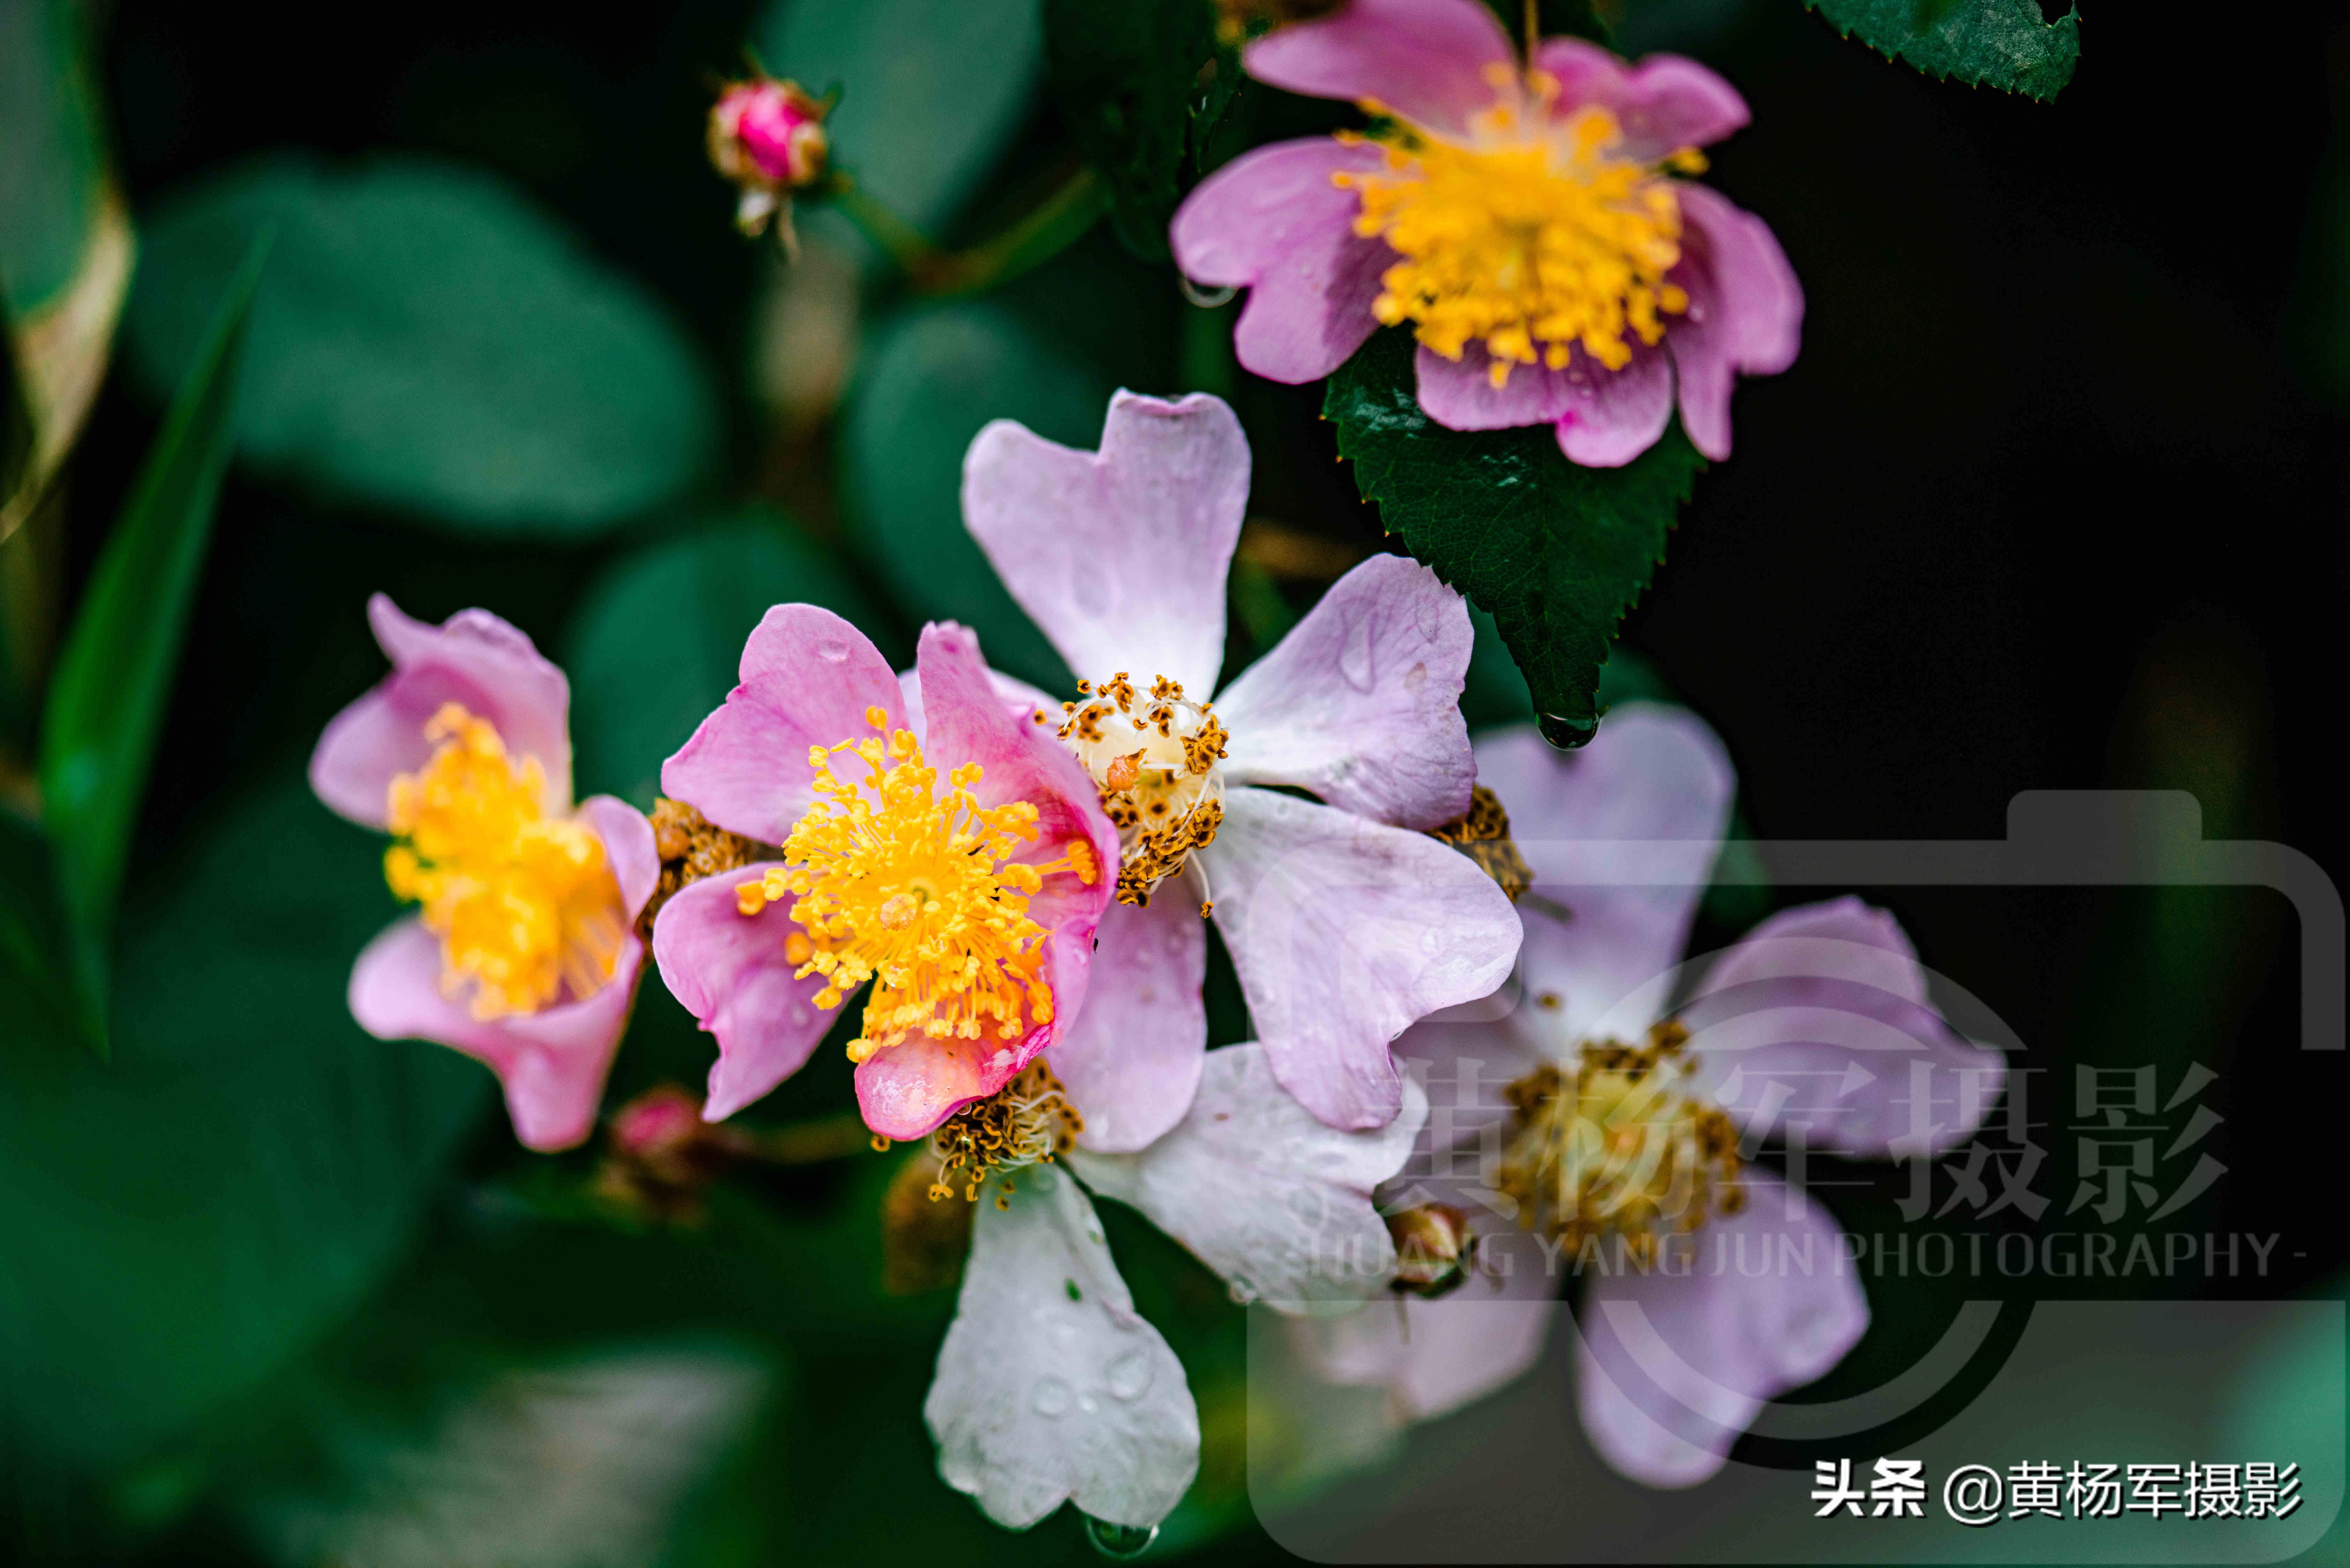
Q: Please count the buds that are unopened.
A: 3